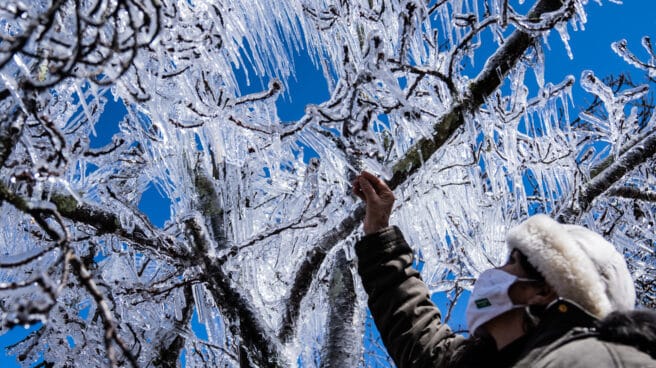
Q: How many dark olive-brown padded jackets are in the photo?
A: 1